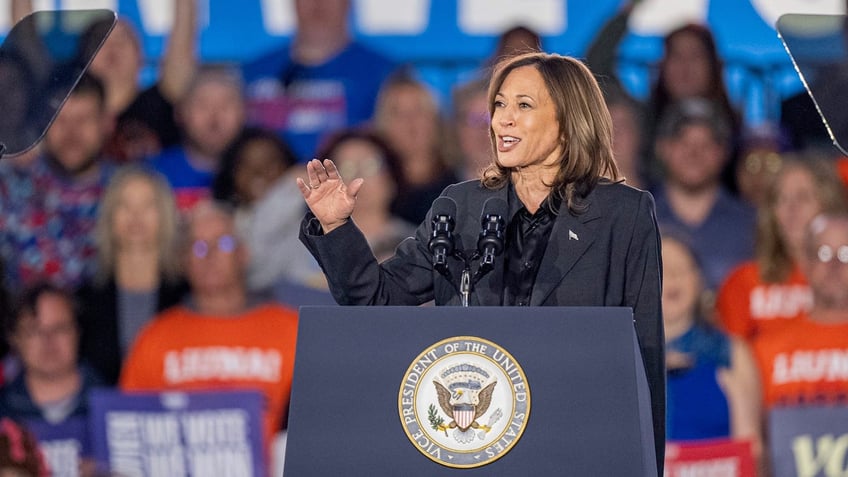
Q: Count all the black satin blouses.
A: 1